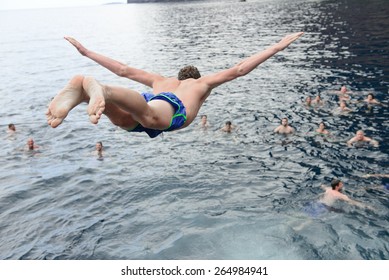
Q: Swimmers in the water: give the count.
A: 14